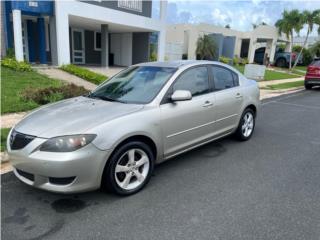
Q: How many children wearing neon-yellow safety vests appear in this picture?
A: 0